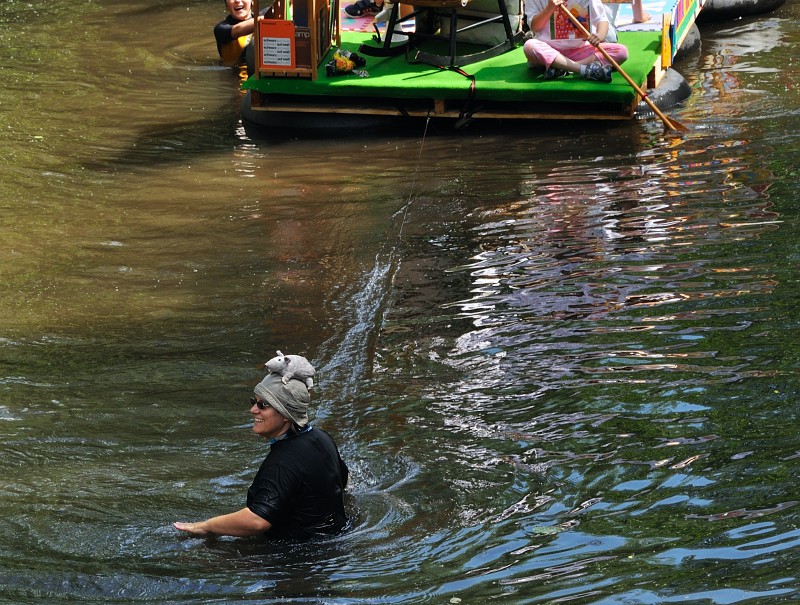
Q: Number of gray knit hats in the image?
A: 1